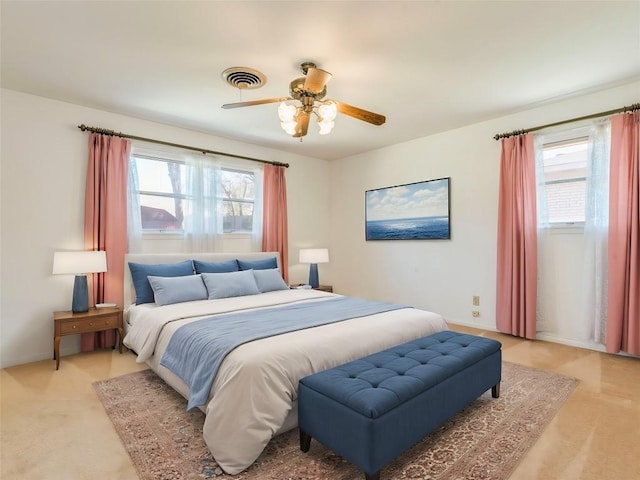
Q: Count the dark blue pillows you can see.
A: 3